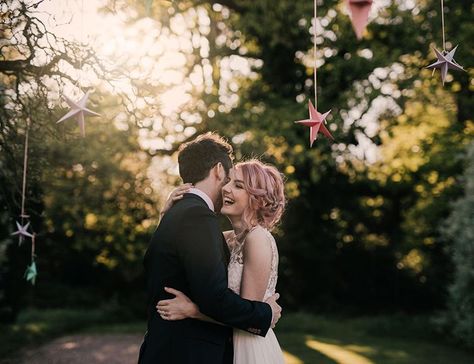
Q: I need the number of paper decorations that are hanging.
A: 6